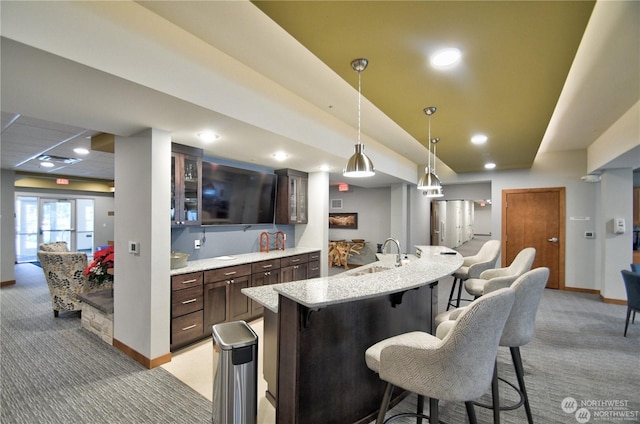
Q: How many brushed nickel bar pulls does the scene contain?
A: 8